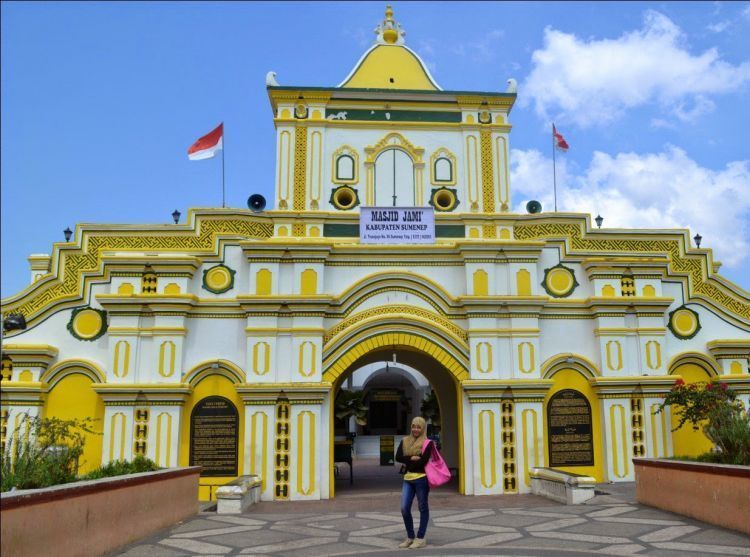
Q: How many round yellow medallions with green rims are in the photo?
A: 4